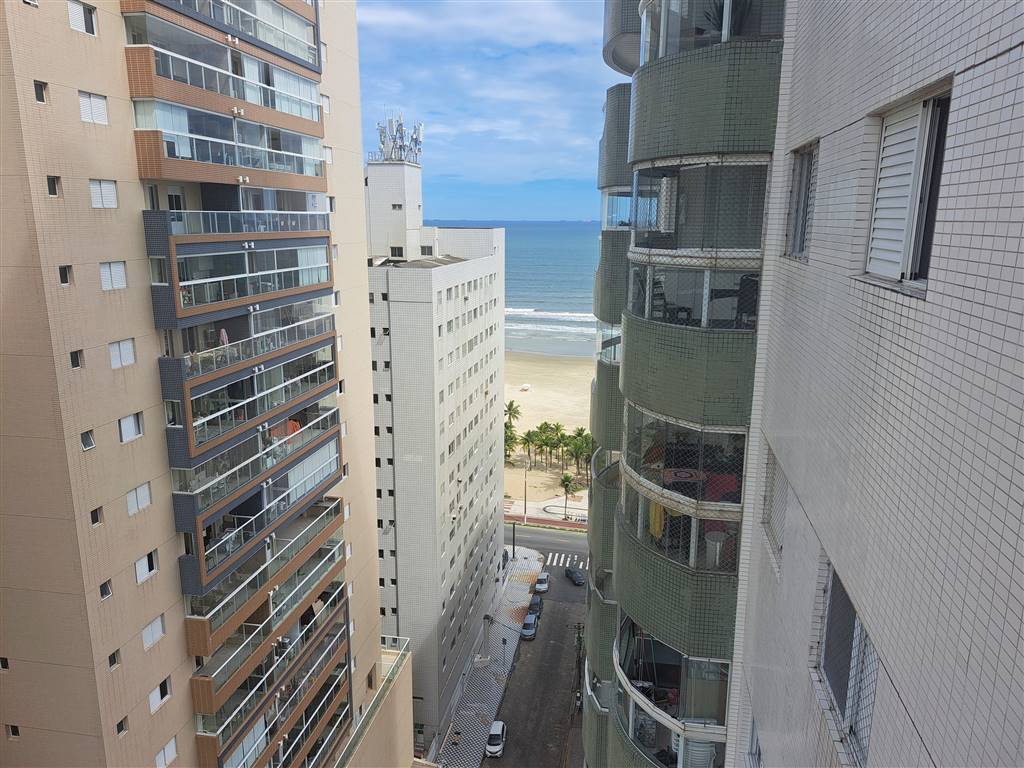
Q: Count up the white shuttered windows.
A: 12